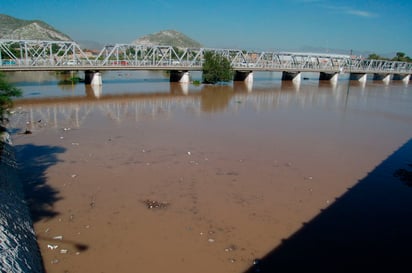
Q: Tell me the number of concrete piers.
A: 8